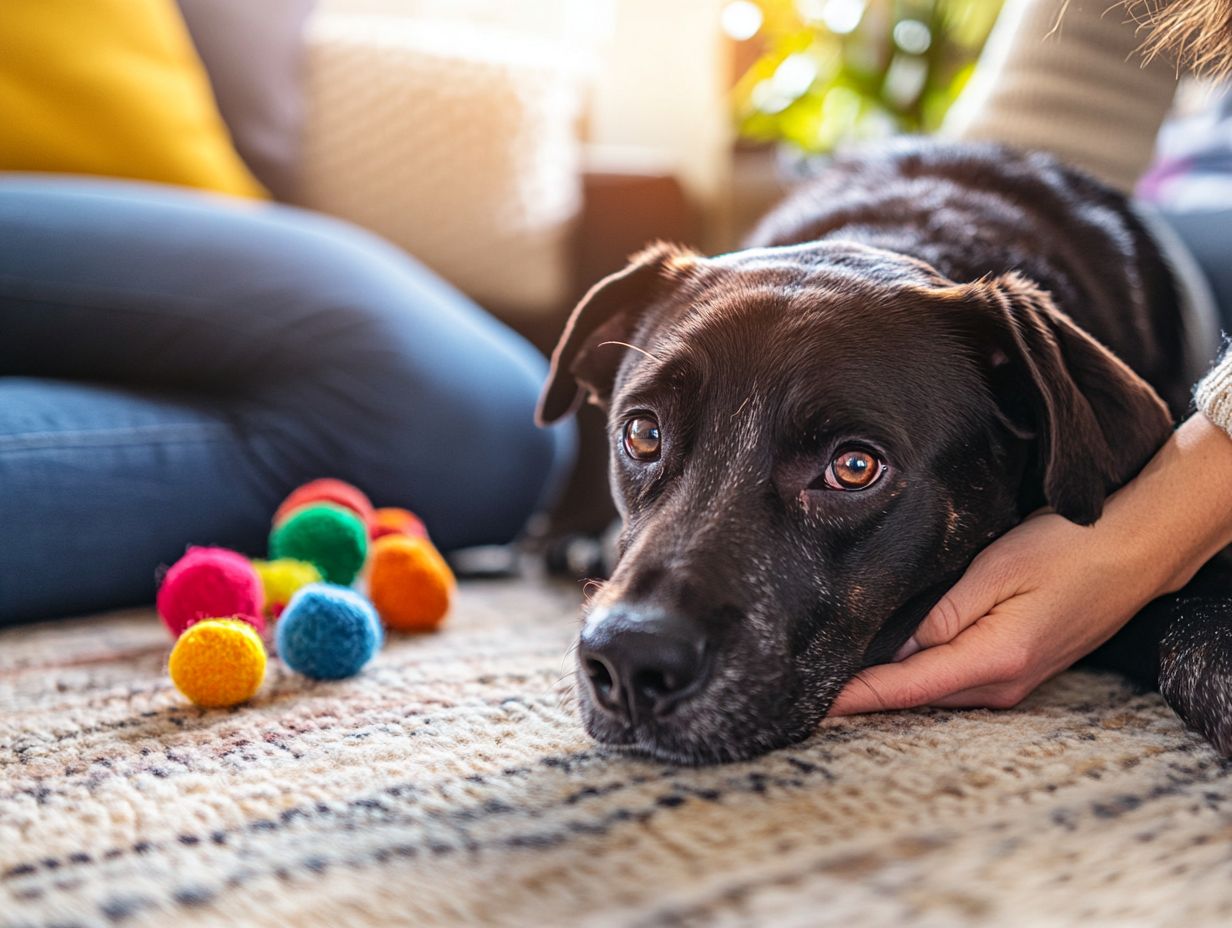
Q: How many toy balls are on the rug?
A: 8